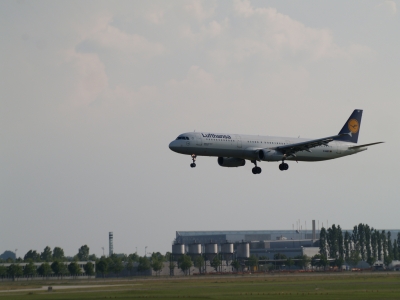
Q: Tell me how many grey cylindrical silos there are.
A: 5